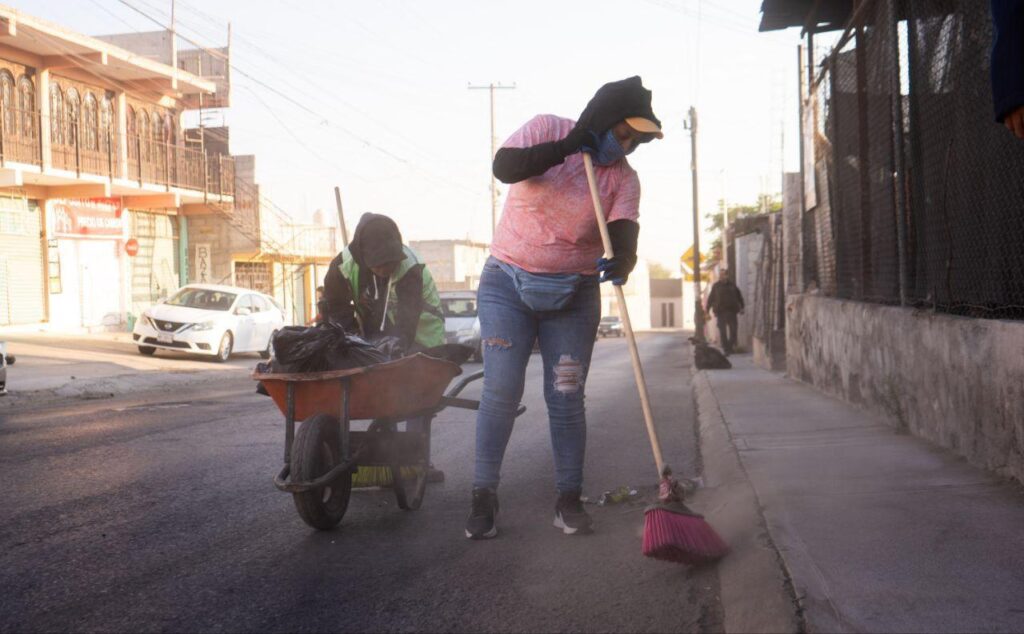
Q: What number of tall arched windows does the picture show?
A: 10